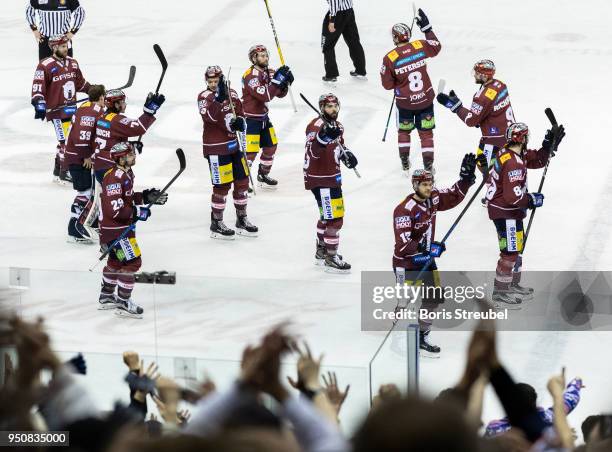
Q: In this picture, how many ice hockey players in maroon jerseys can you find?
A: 11